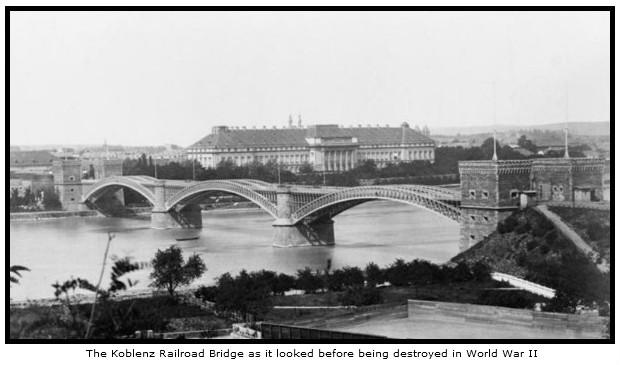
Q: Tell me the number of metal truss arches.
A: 3